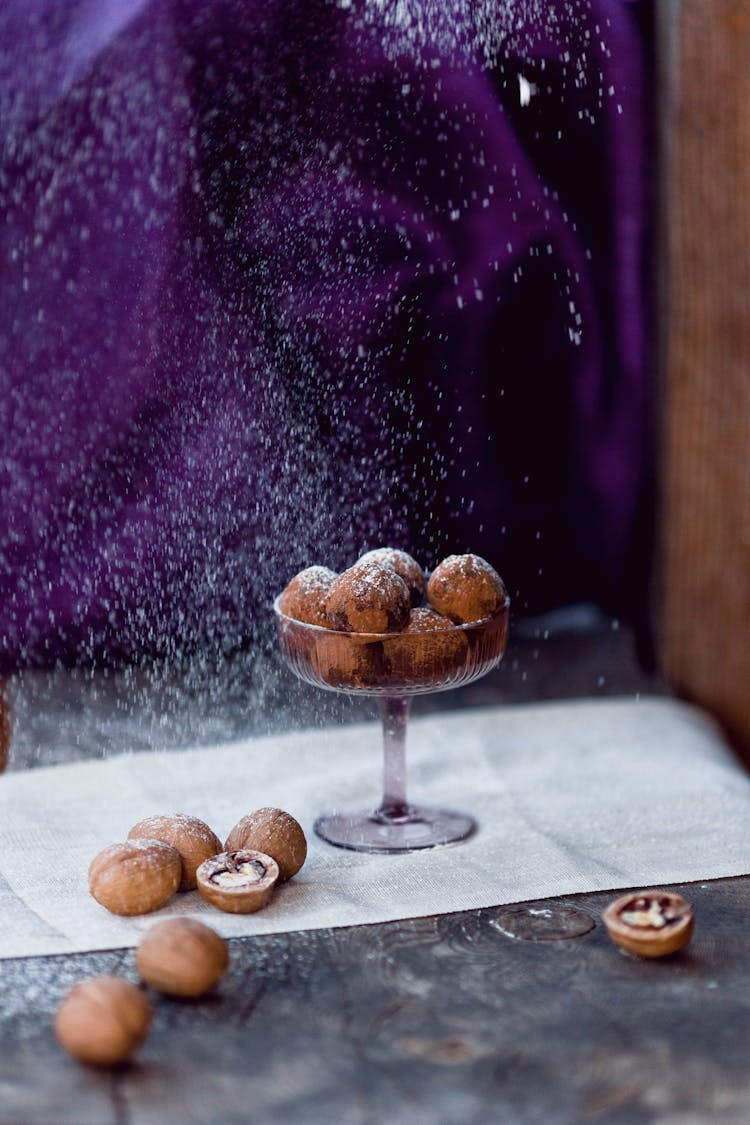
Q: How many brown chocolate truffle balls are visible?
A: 6